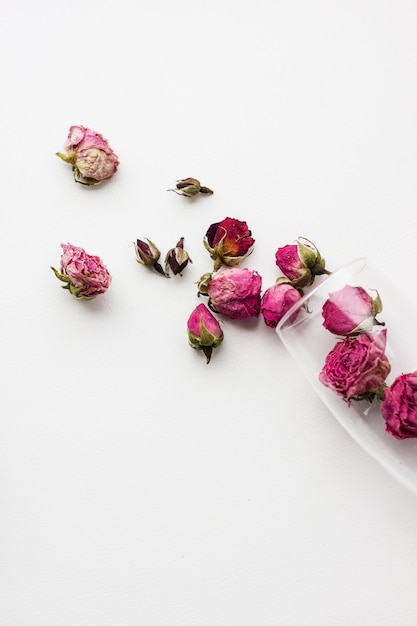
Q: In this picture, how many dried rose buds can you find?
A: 13